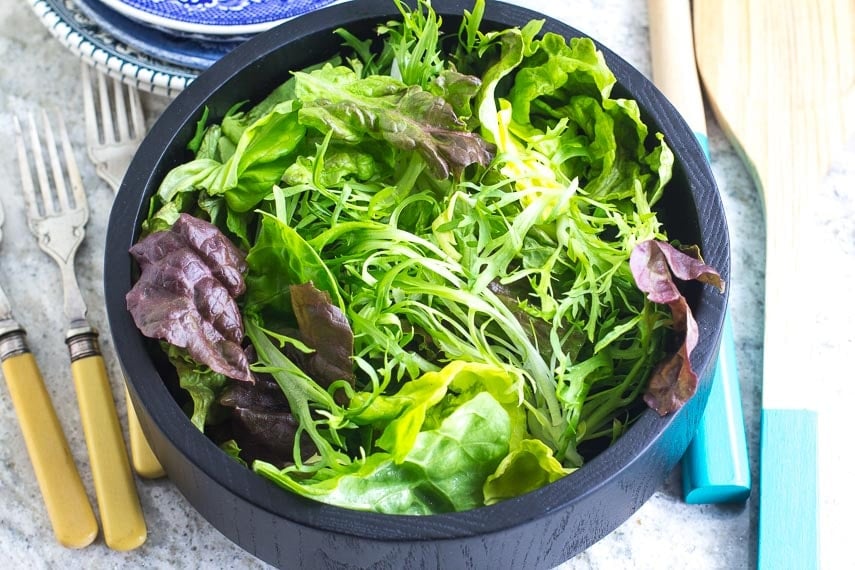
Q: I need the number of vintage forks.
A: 3